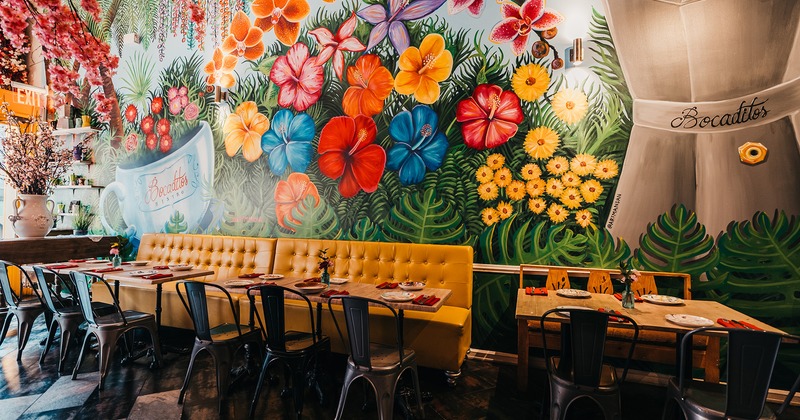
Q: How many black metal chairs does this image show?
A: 8